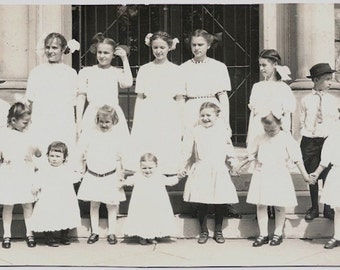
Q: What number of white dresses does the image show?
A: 12